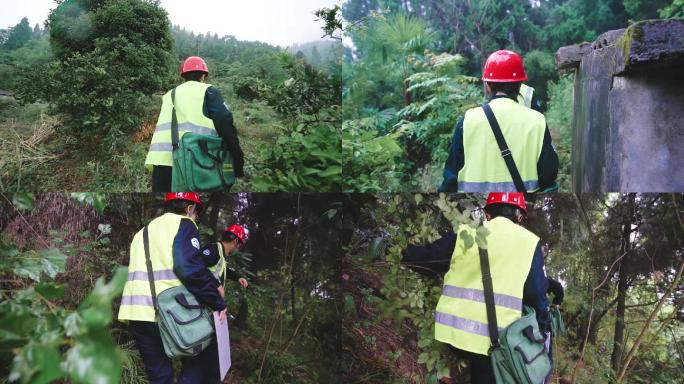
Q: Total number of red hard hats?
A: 5